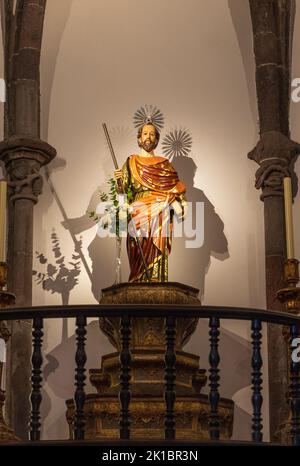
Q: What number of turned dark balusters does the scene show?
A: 7